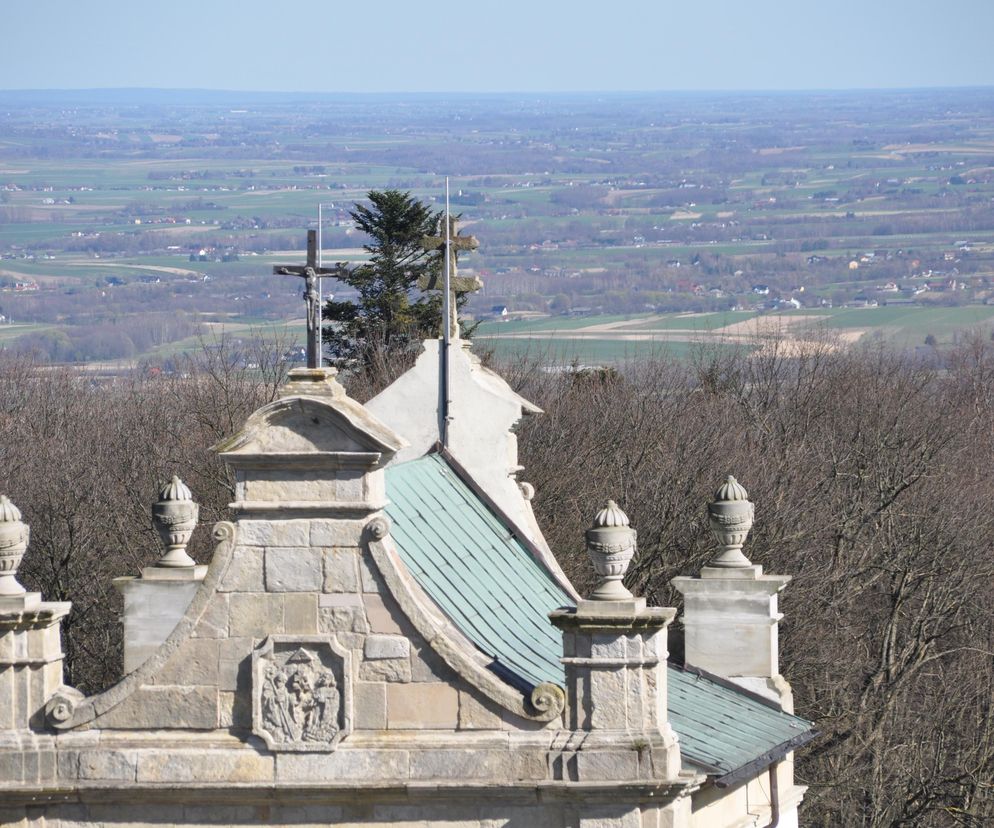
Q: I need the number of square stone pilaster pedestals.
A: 4